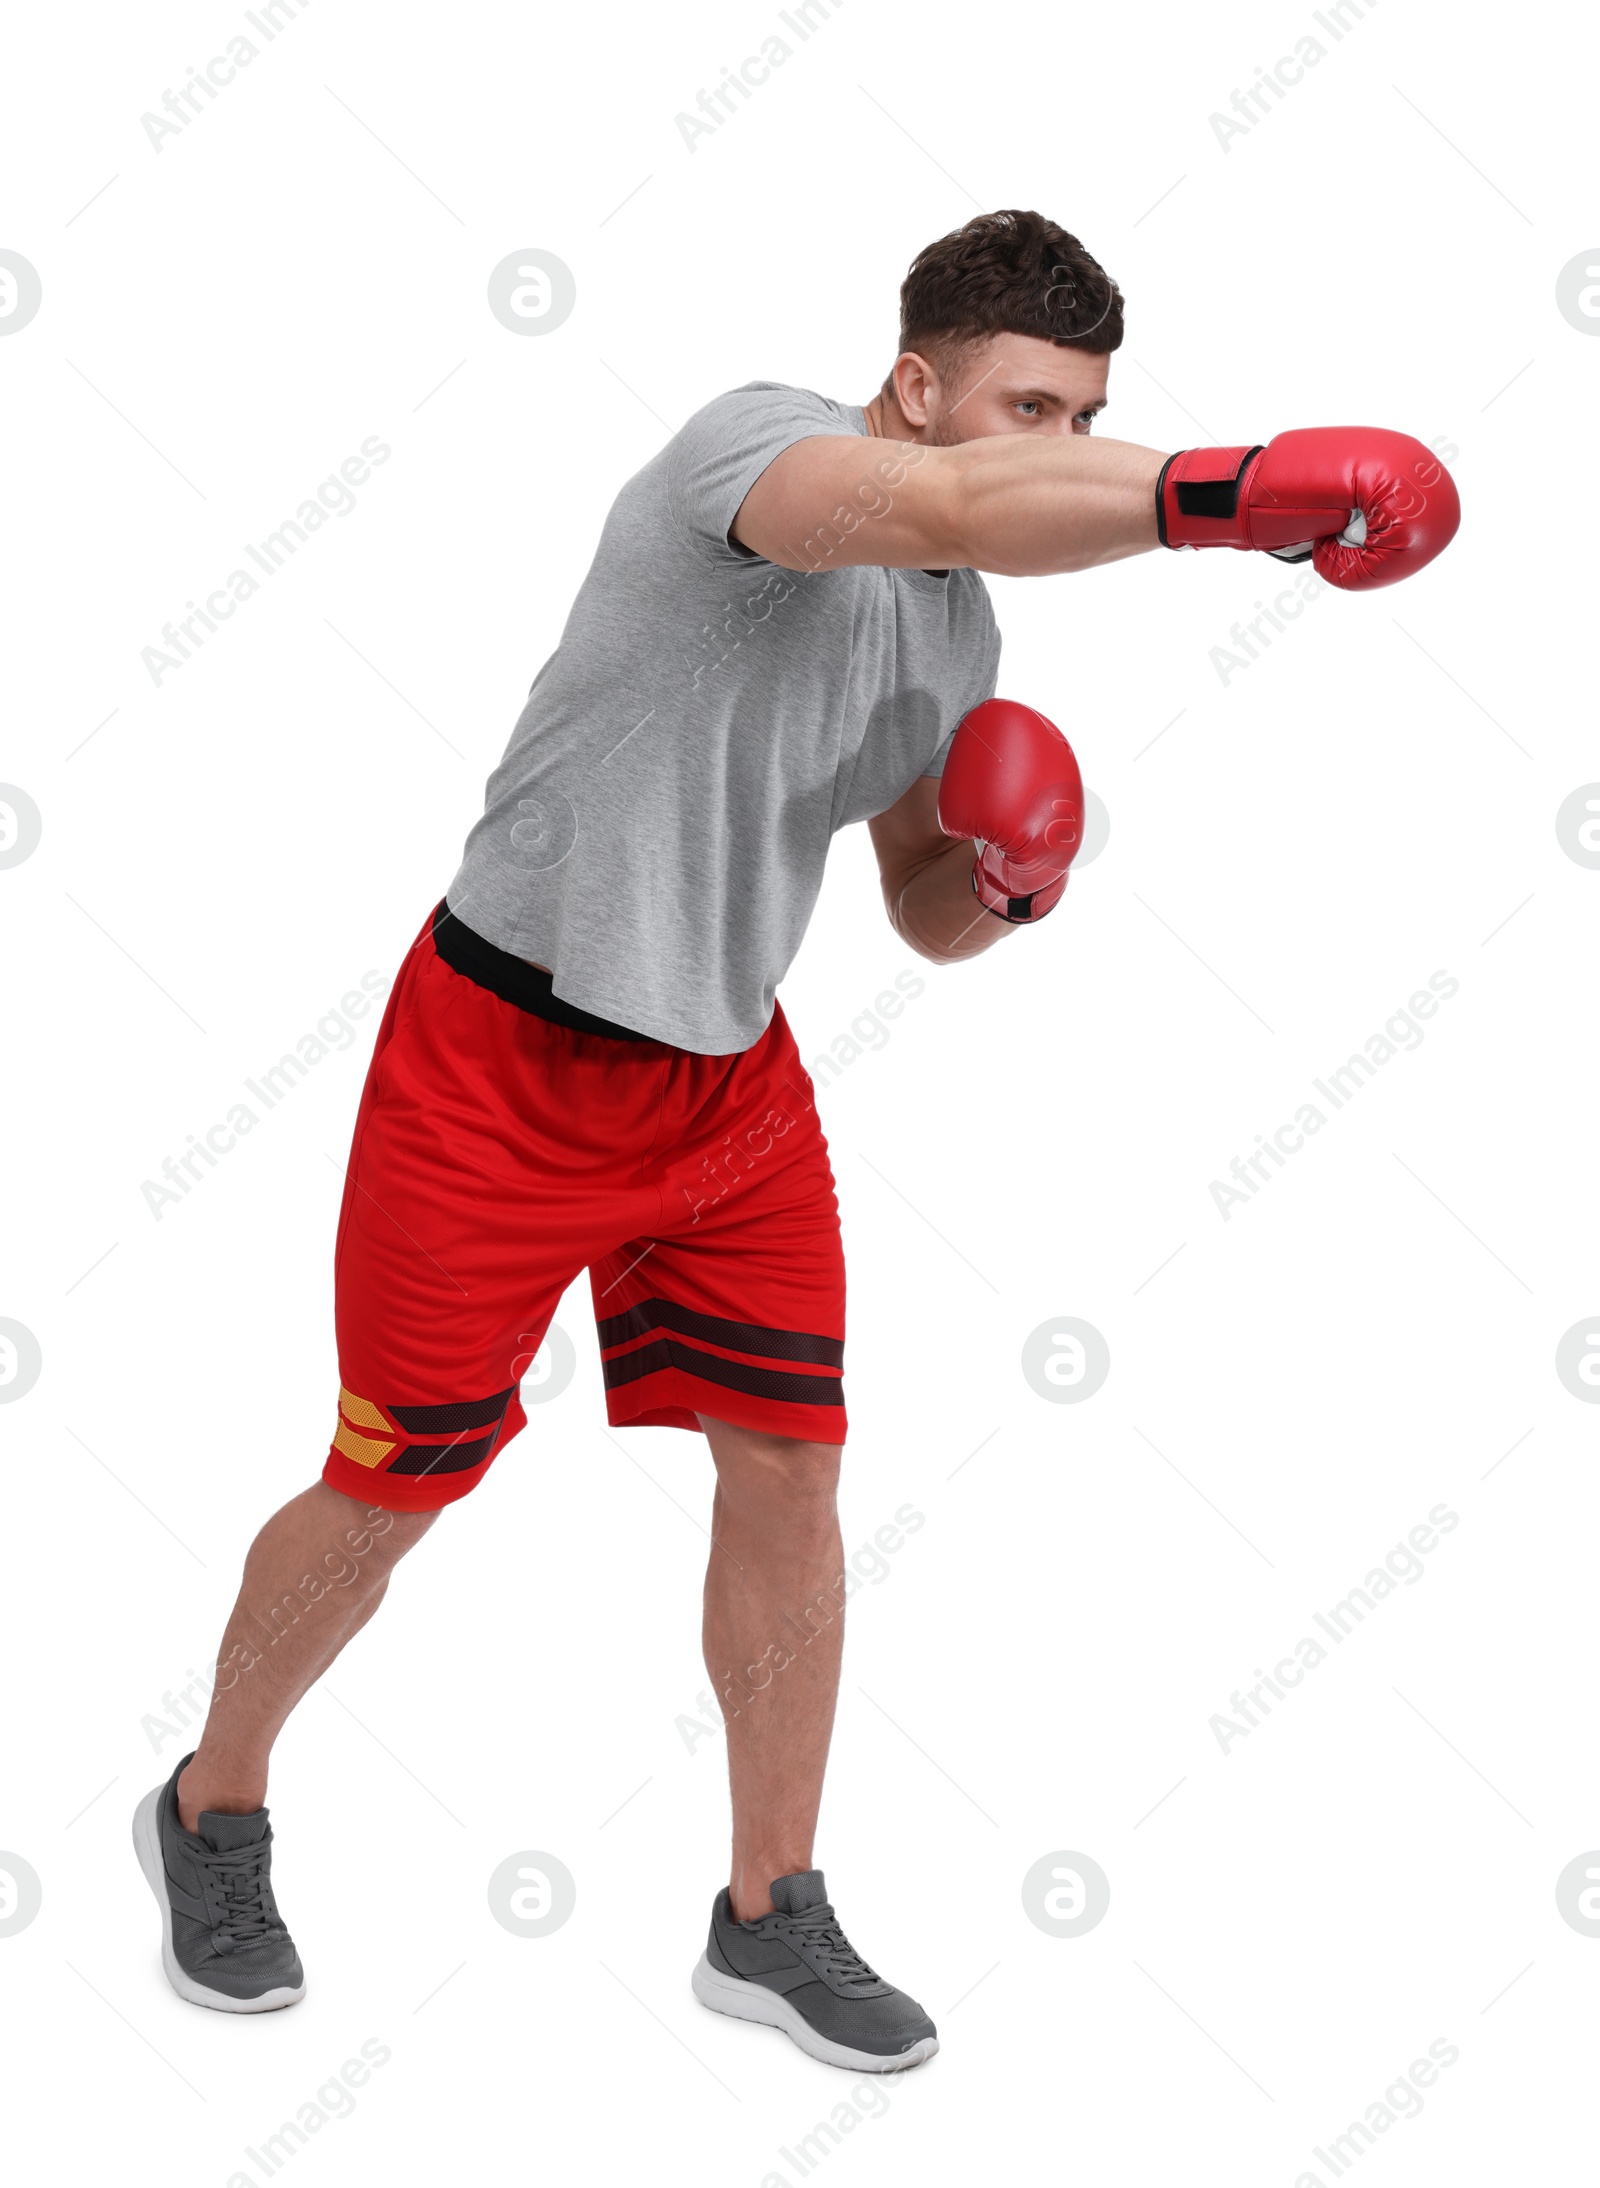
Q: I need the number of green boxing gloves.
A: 0